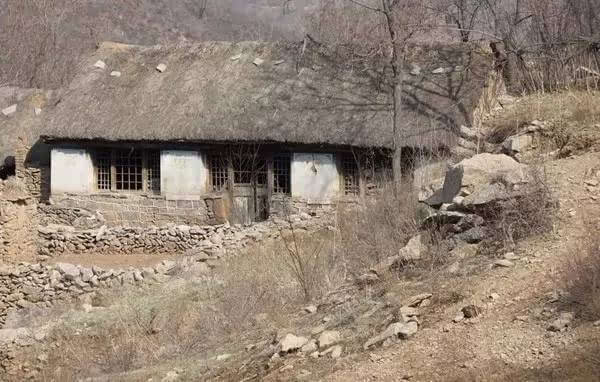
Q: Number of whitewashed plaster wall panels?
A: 3